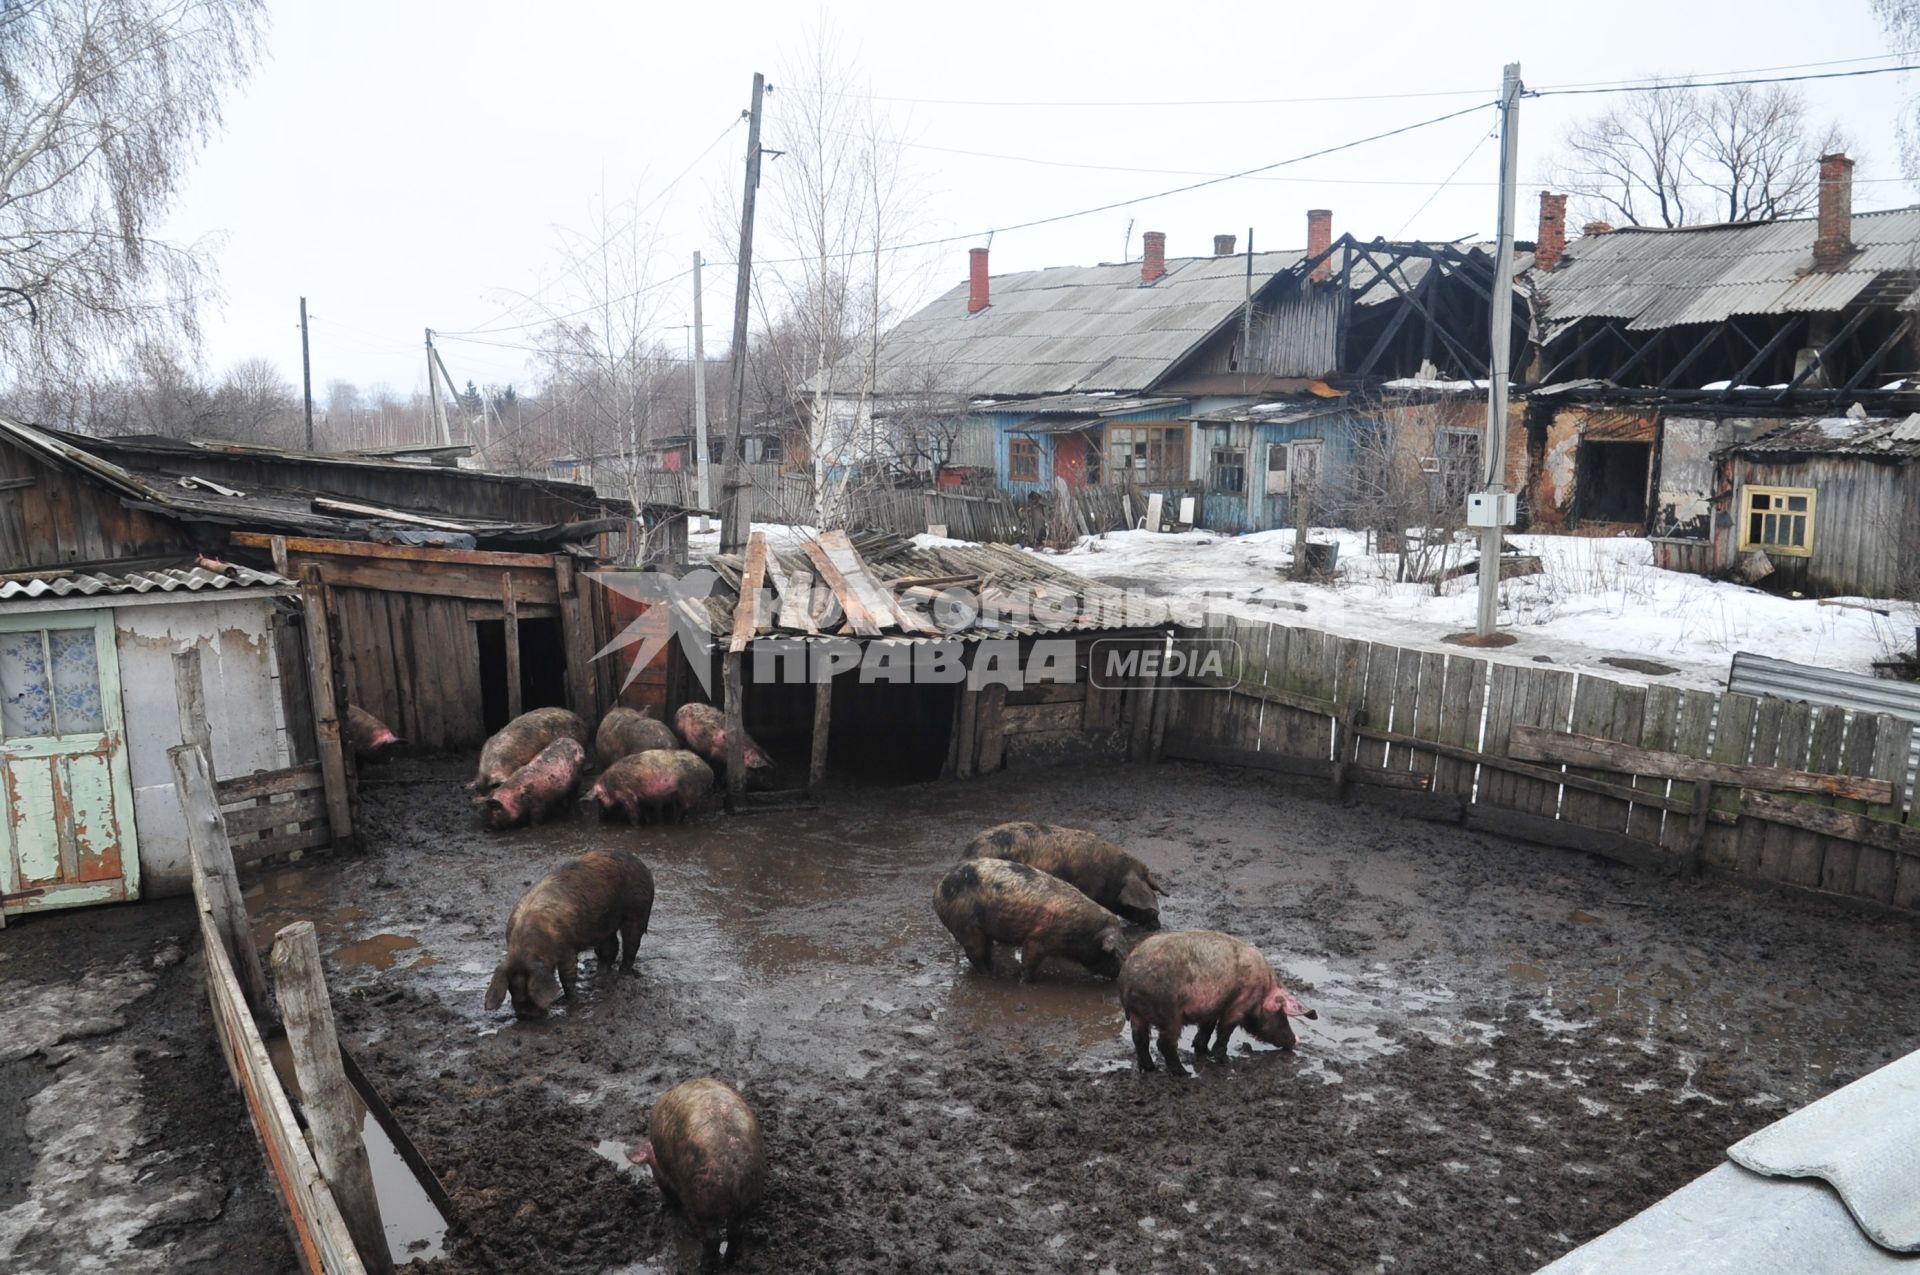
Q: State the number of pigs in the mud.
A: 11